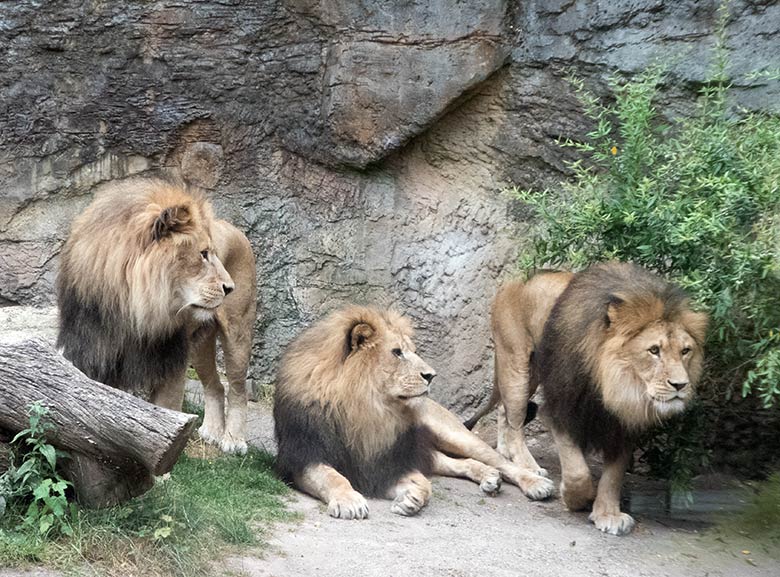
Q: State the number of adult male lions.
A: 3